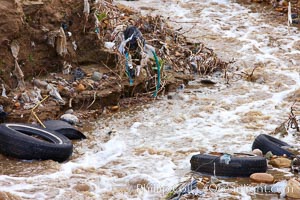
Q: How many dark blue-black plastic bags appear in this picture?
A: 1